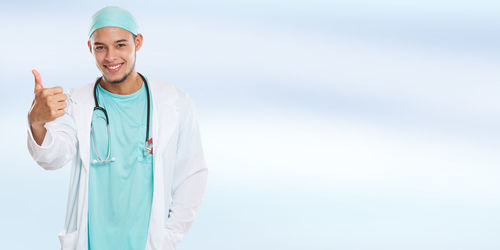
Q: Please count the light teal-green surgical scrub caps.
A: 1